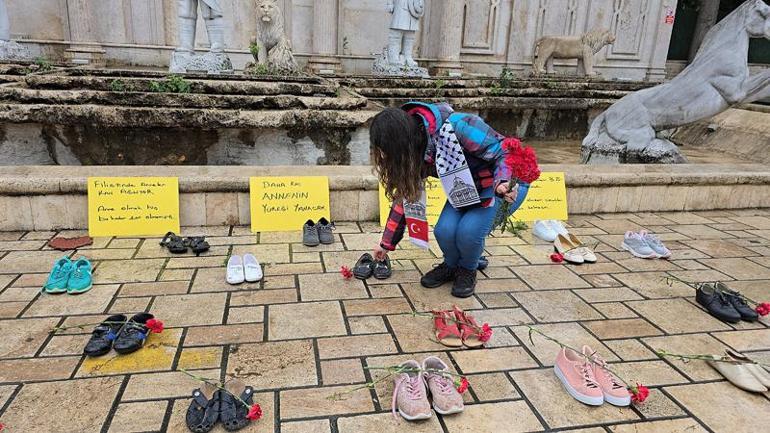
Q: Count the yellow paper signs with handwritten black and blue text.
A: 4